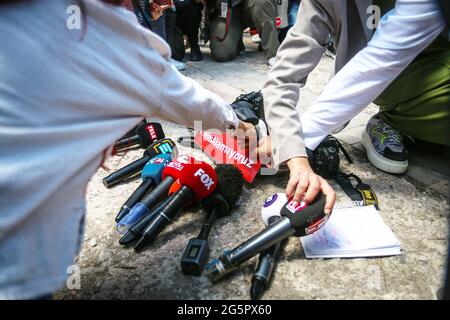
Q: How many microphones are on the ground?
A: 9